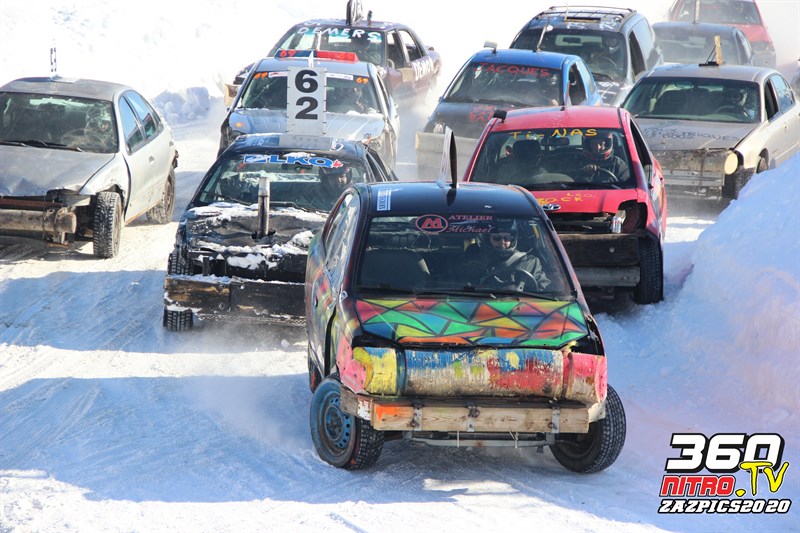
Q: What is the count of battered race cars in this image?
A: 11